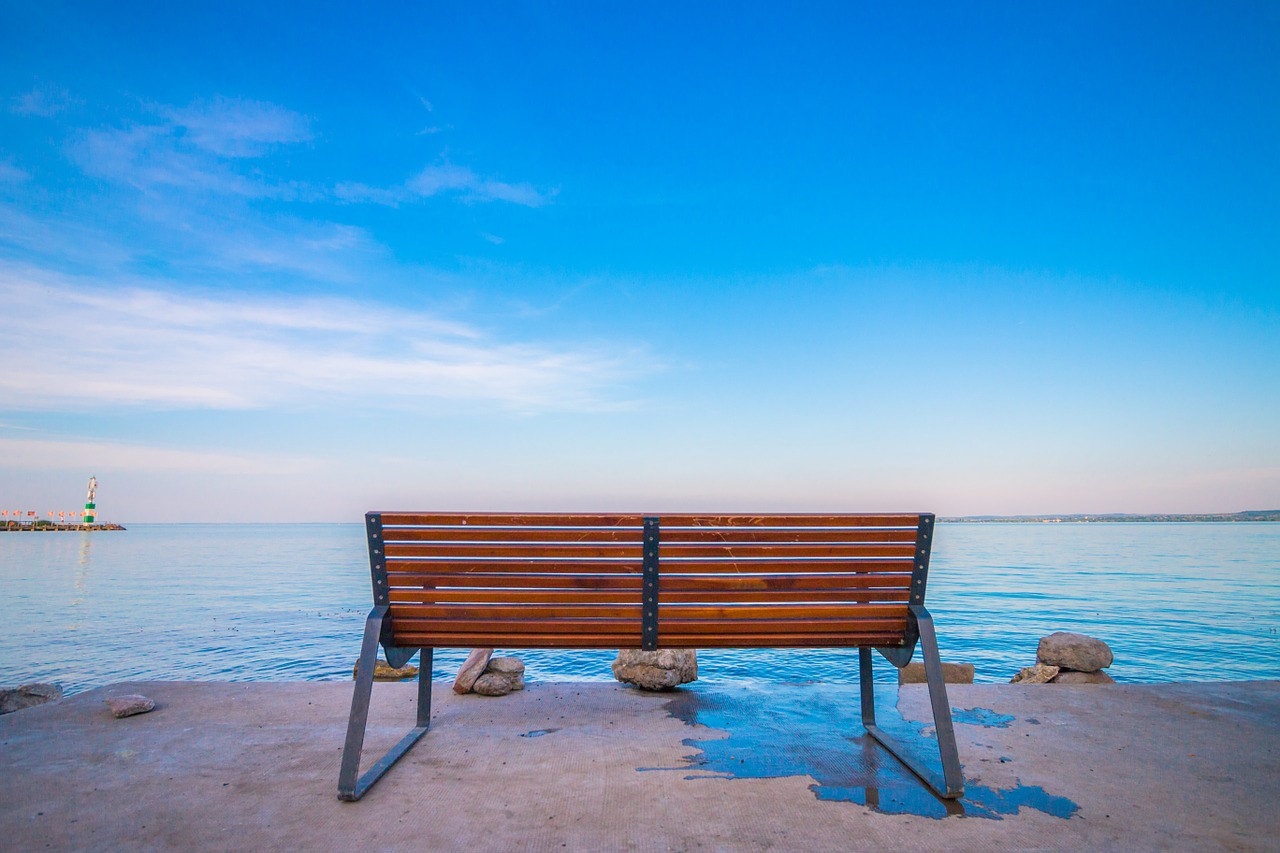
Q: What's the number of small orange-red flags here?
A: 8